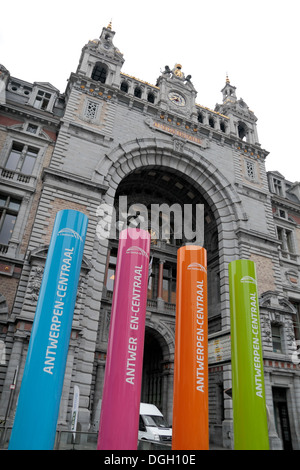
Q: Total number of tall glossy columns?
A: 4